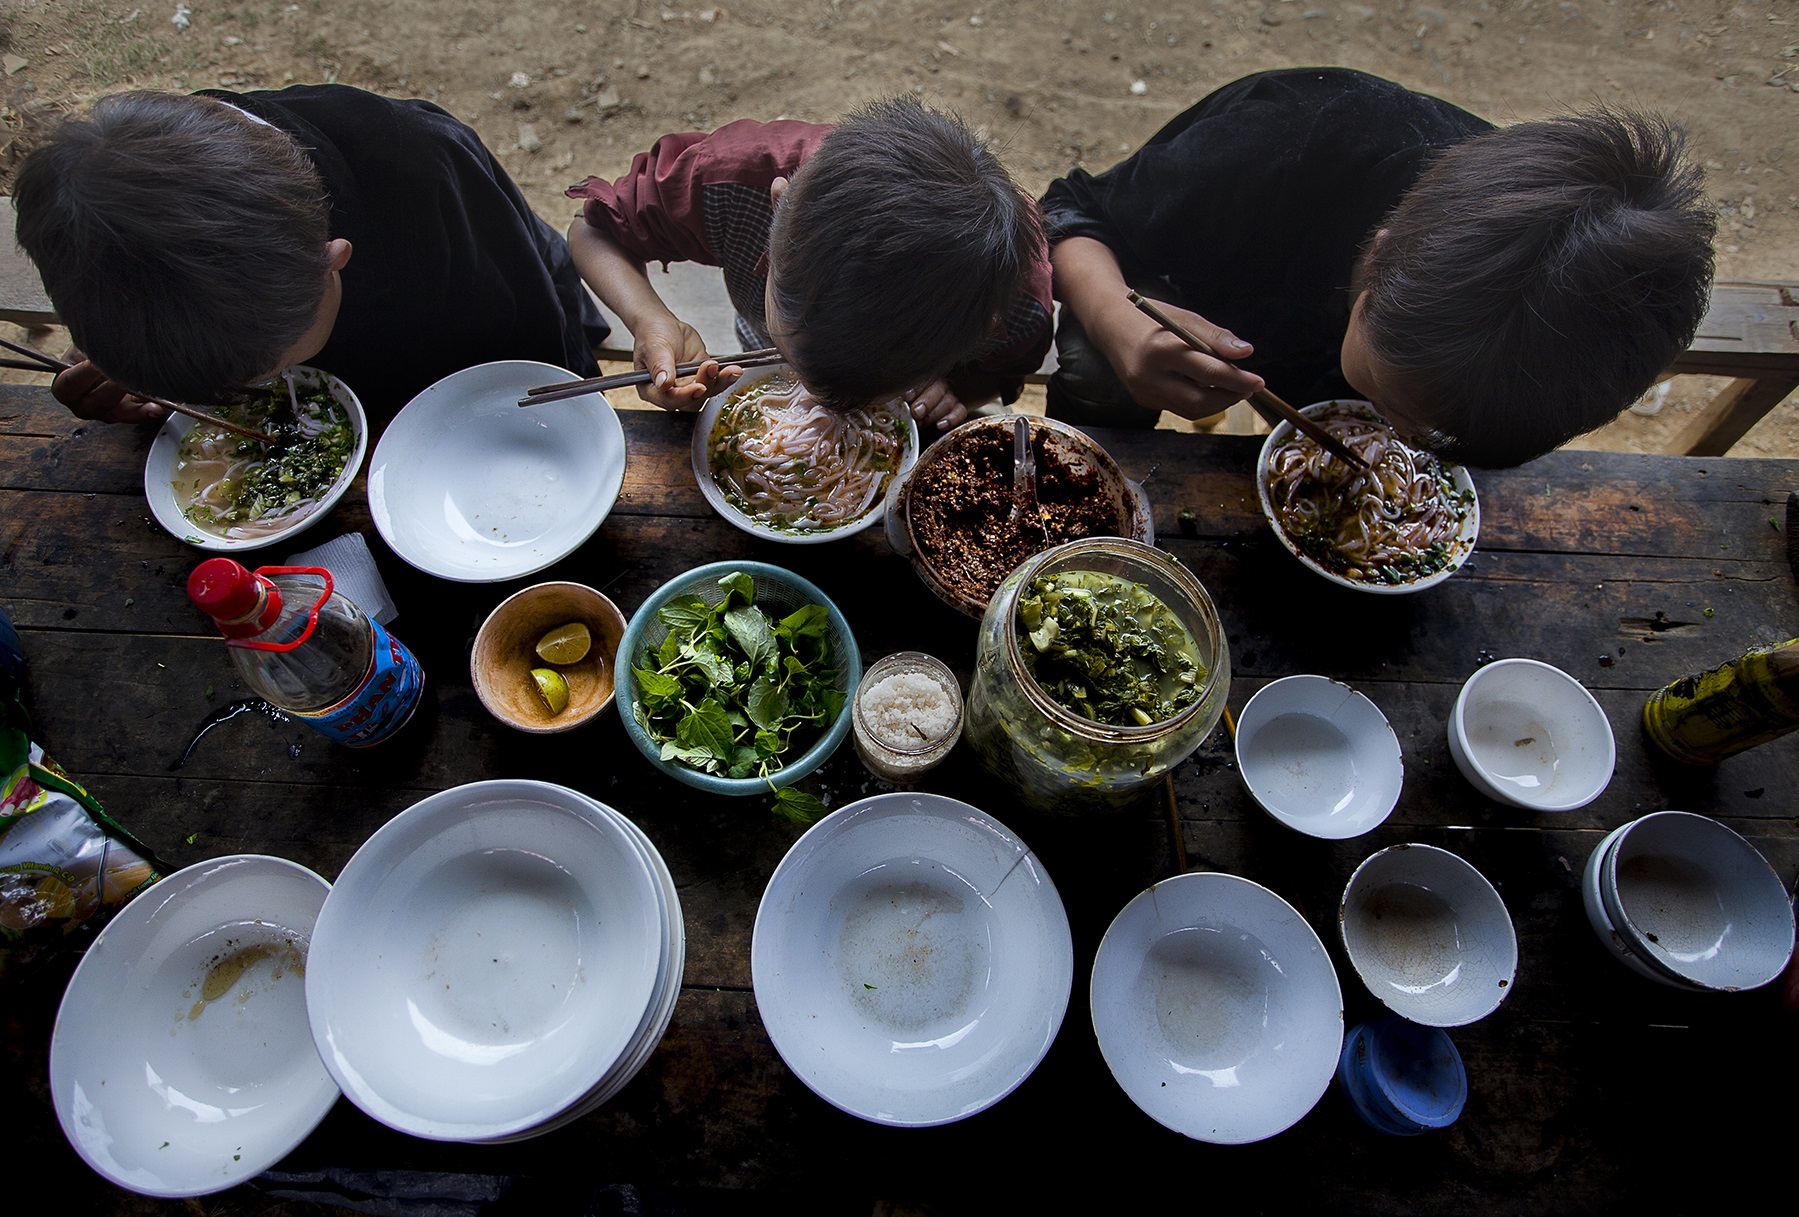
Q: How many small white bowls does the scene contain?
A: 5